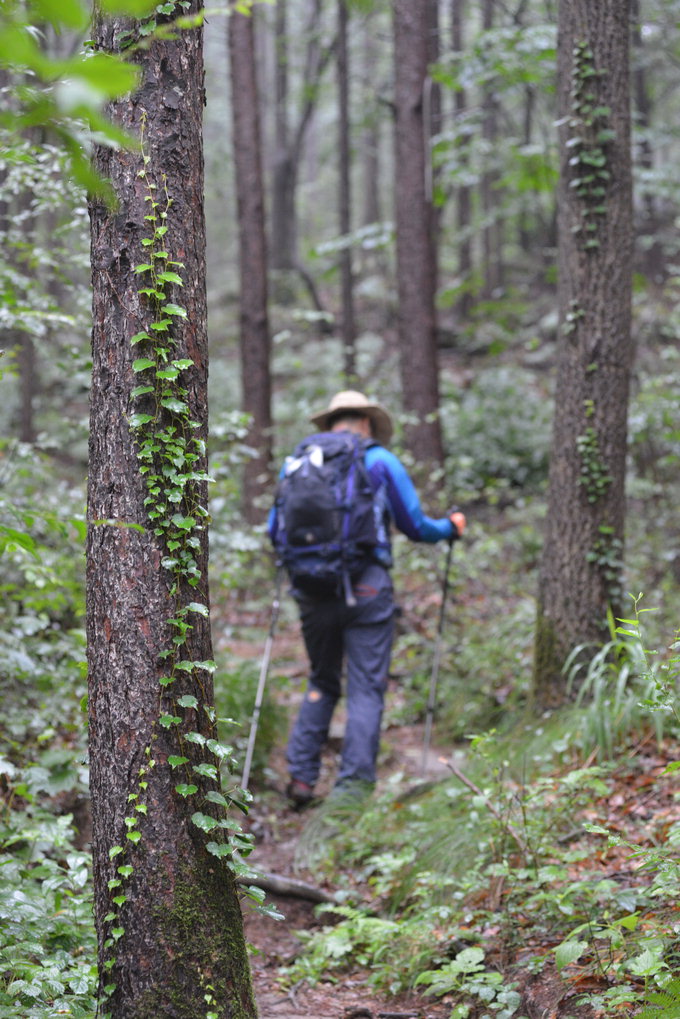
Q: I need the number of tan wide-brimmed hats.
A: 1